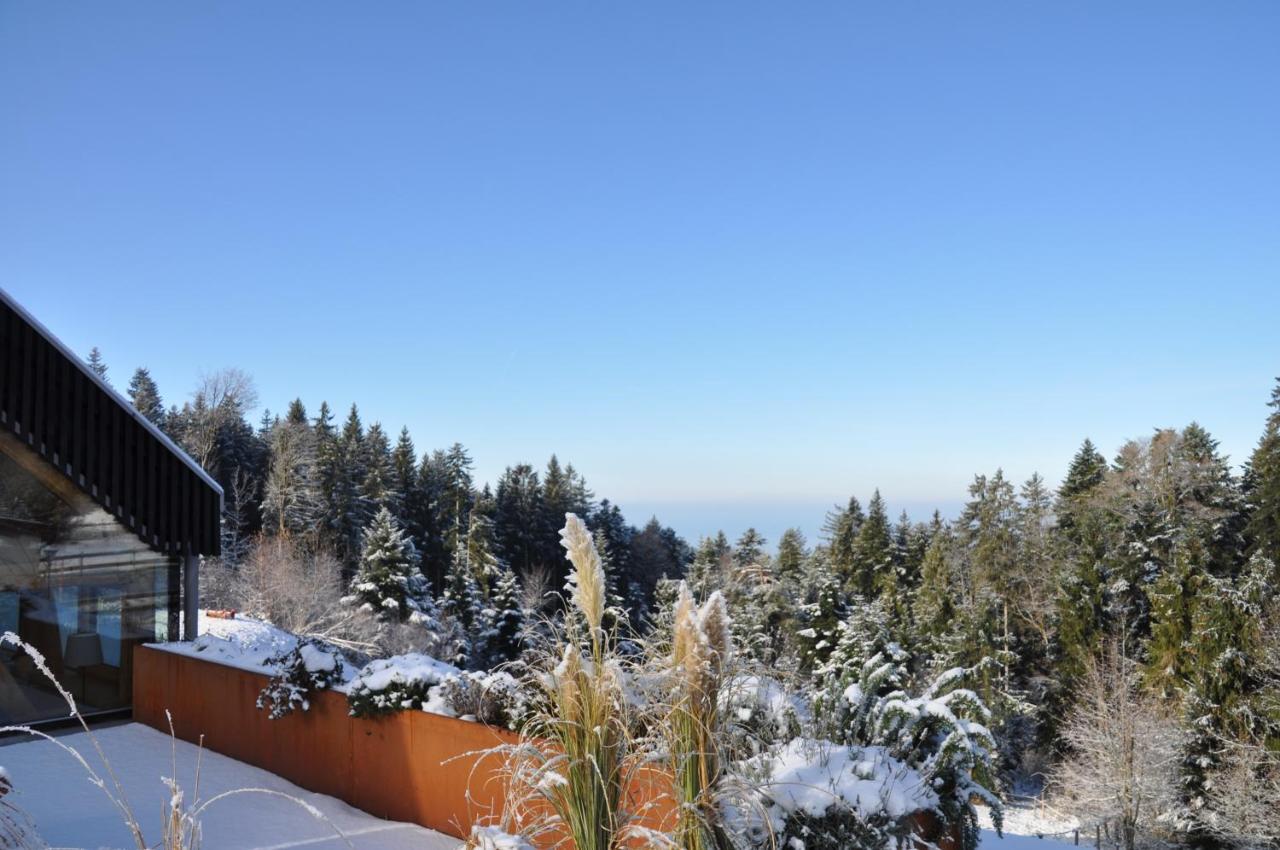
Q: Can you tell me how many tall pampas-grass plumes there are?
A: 3